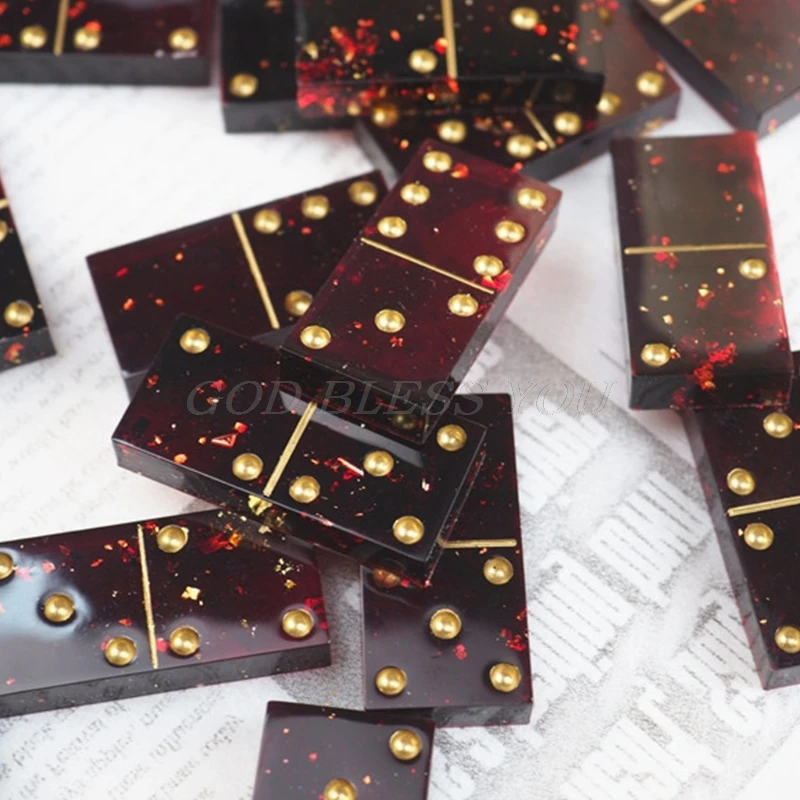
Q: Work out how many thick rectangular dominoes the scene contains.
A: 14